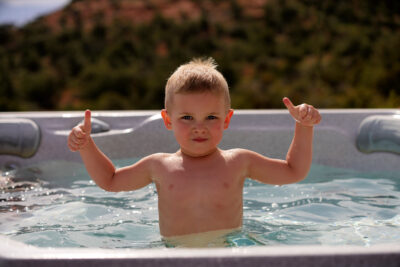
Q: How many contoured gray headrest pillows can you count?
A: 2